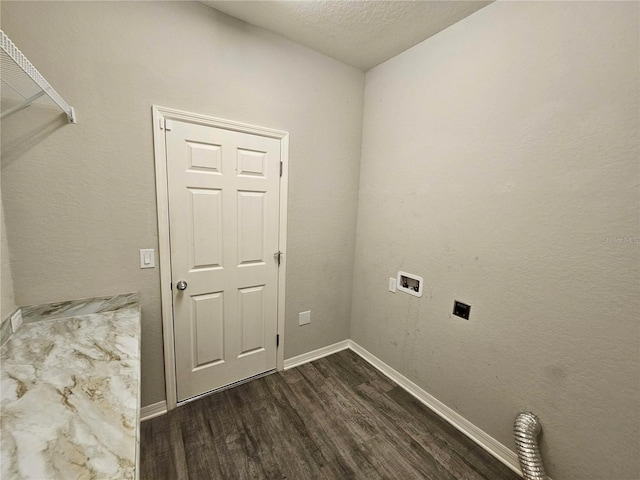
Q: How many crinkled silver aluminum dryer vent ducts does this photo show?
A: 1